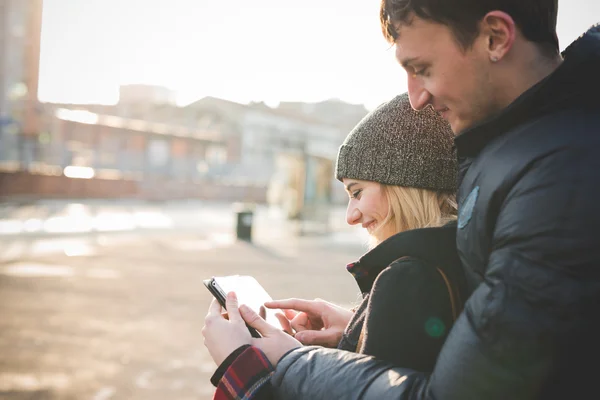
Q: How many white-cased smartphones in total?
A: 0